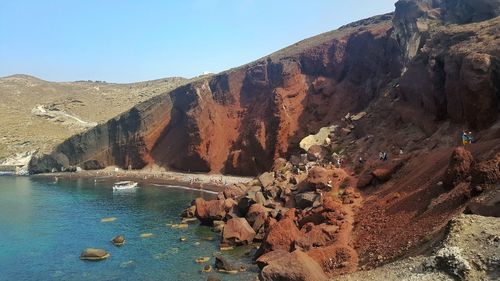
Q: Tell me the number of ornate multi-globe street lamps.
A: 0